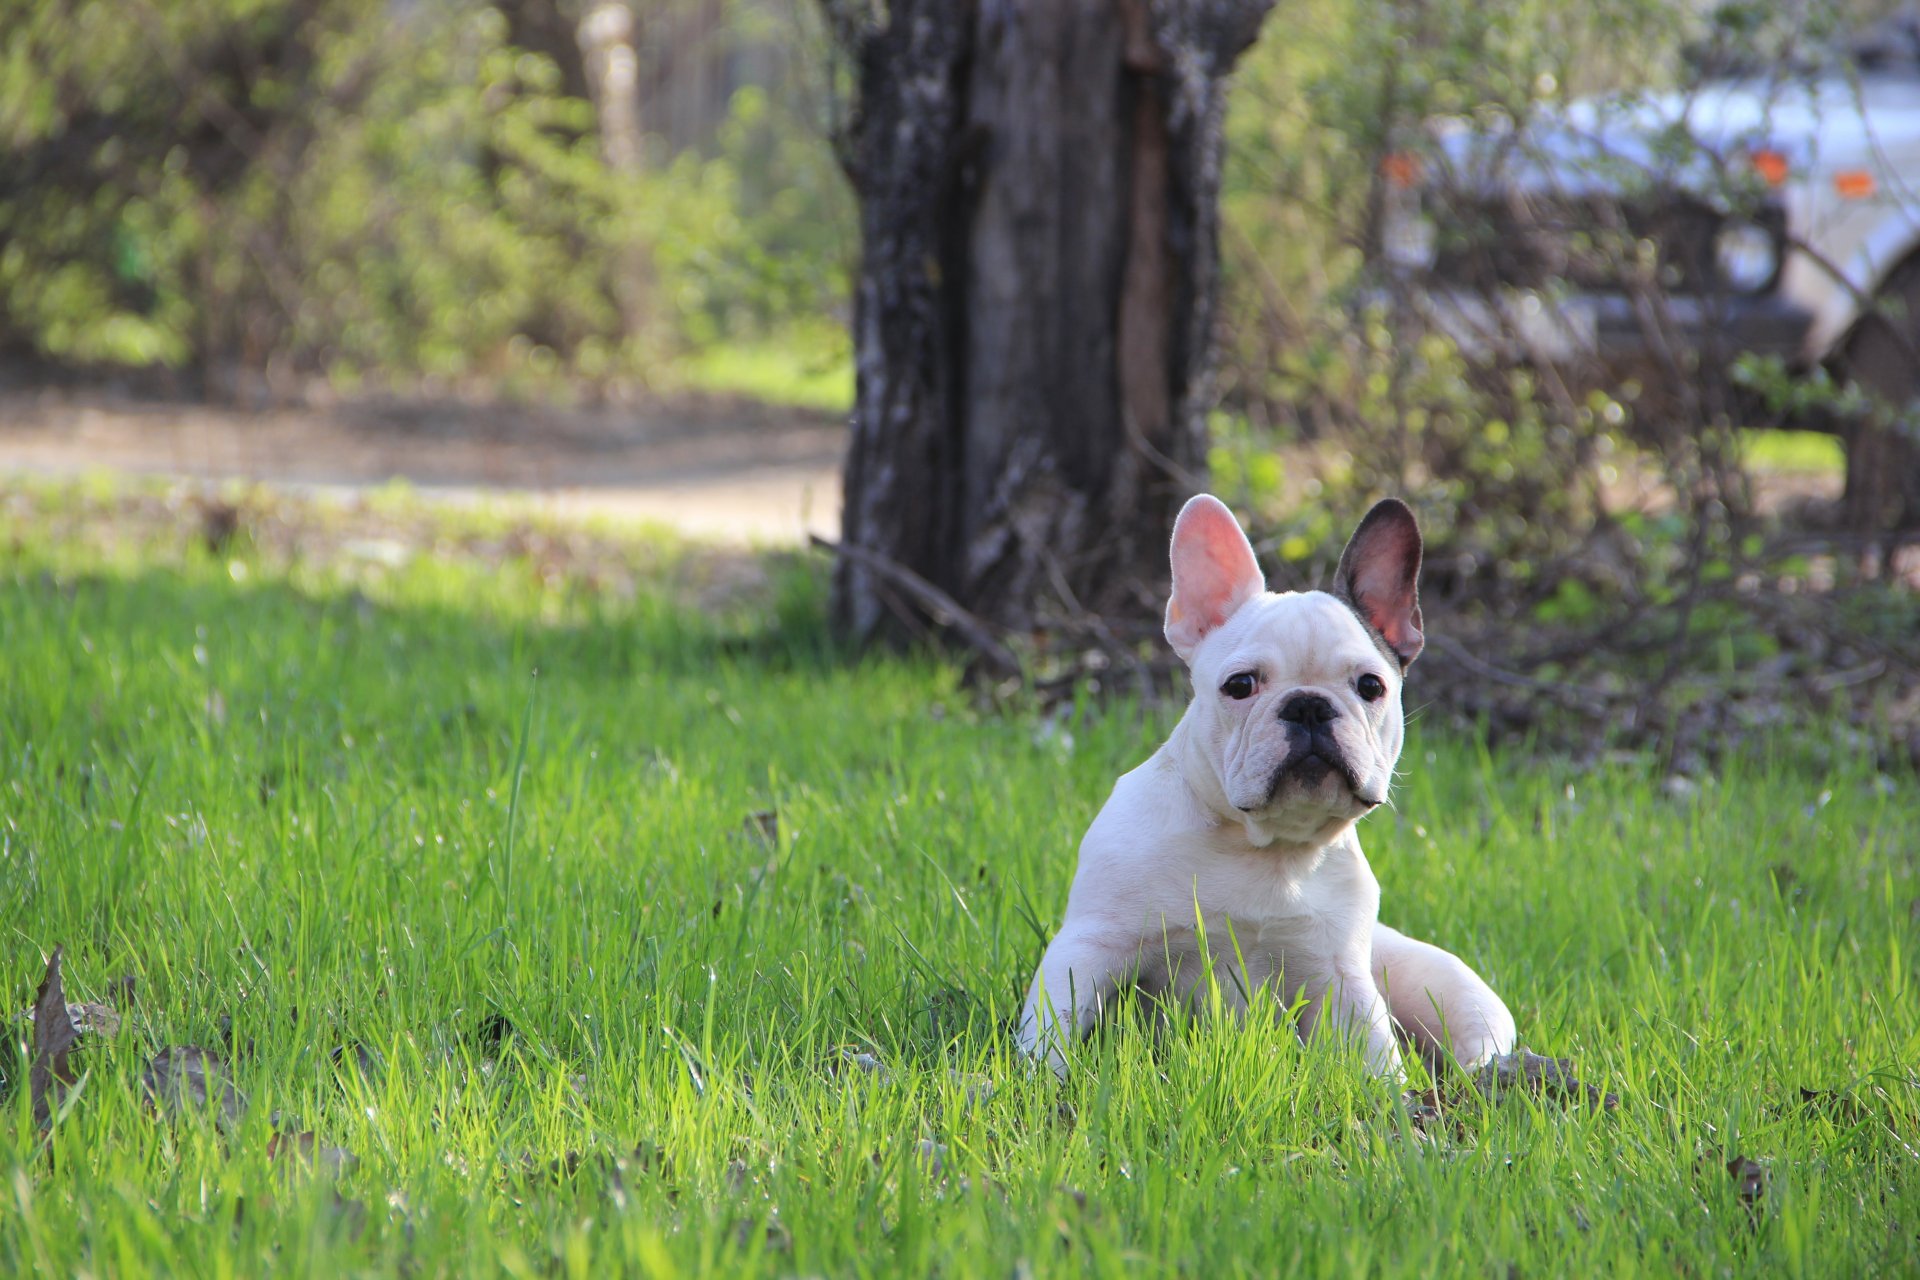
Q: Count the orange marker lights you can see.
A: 3